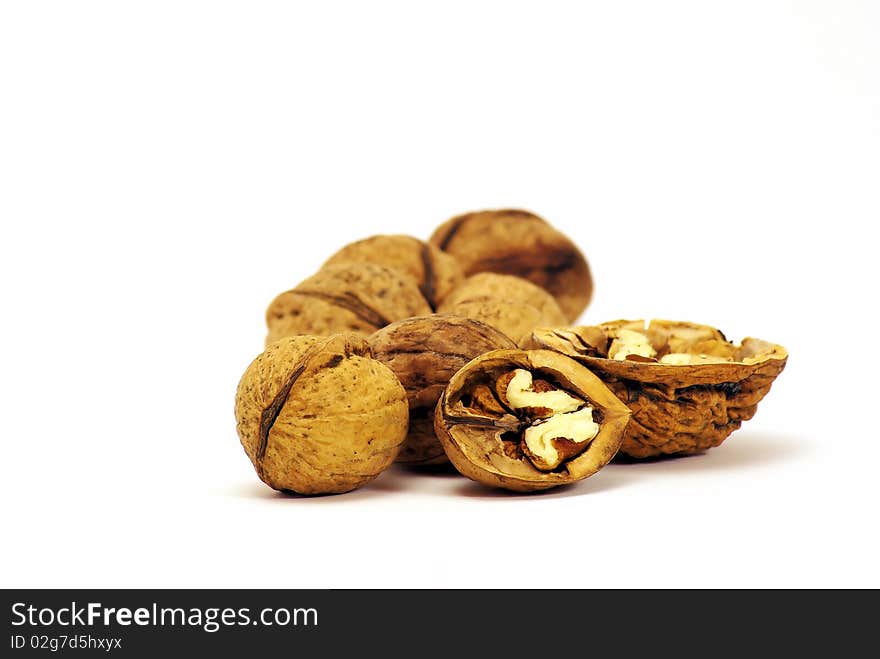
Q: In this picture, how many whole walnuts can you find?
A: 6